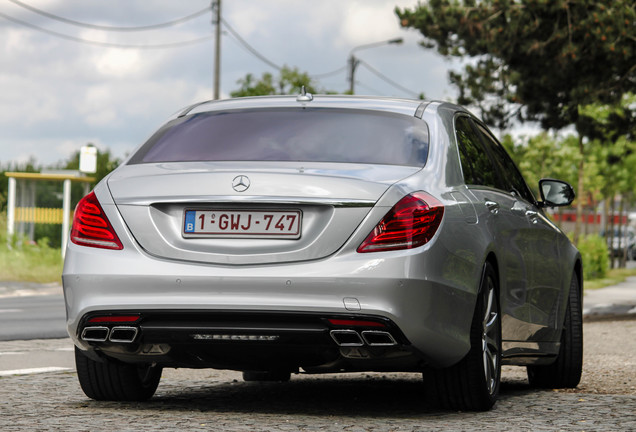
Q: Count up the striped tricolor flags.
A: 0